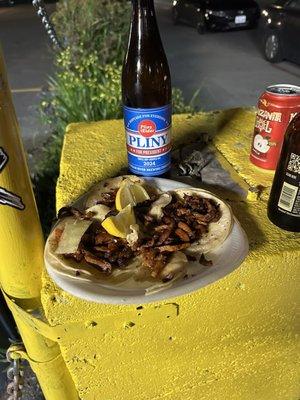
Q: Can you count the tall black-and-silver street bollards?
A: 0